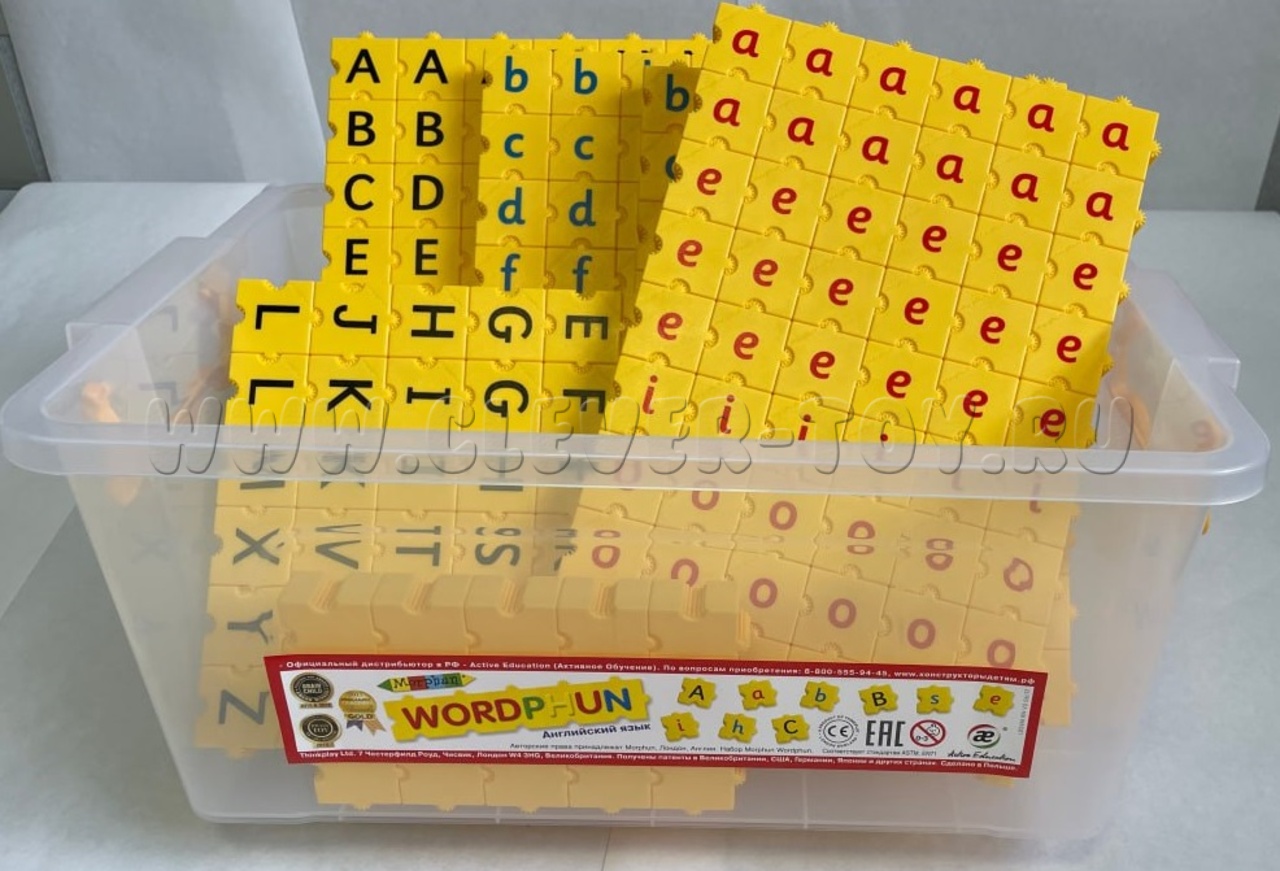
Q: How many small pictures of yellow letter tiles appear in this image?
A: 9